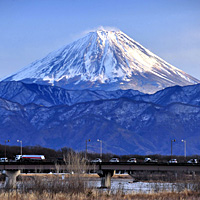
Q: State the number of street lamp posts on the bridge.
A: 6